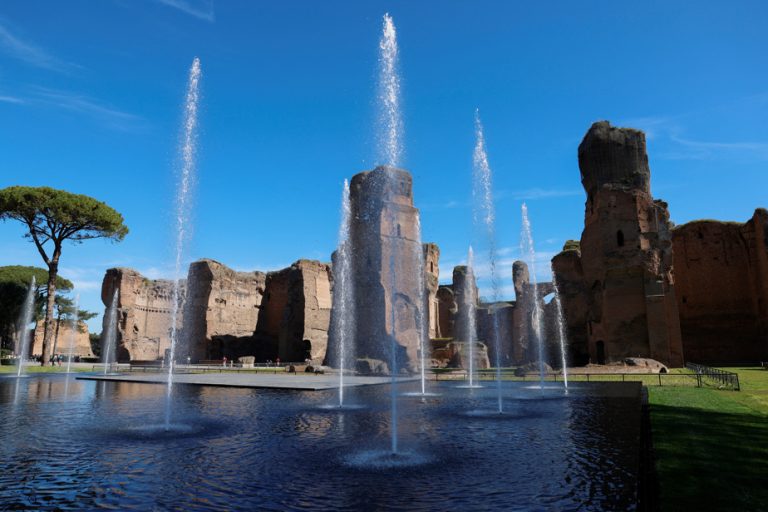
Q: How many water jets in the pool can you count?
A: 11